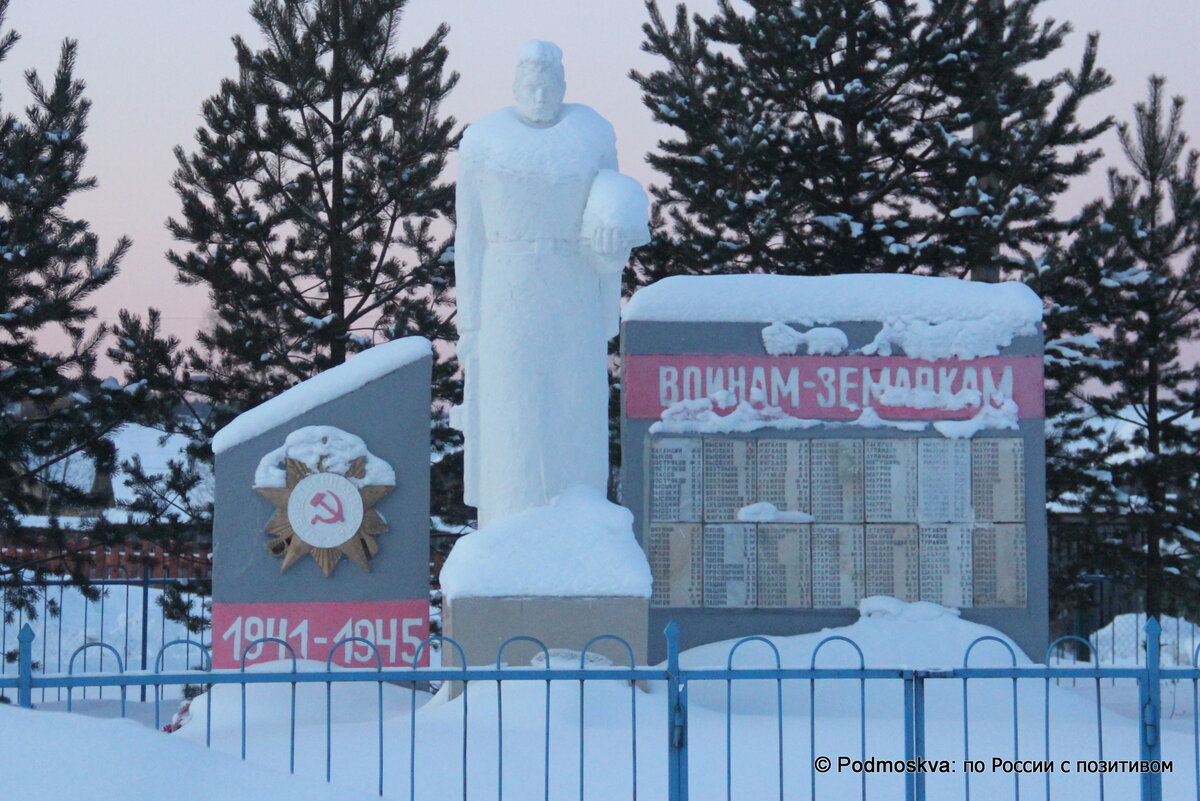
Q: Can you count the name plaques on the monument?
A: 14